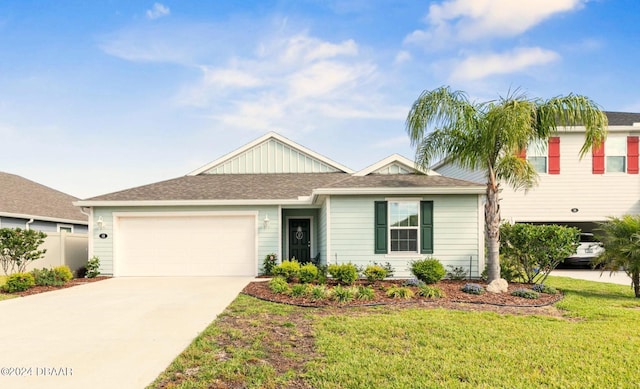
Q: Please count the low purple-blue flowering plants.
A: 4